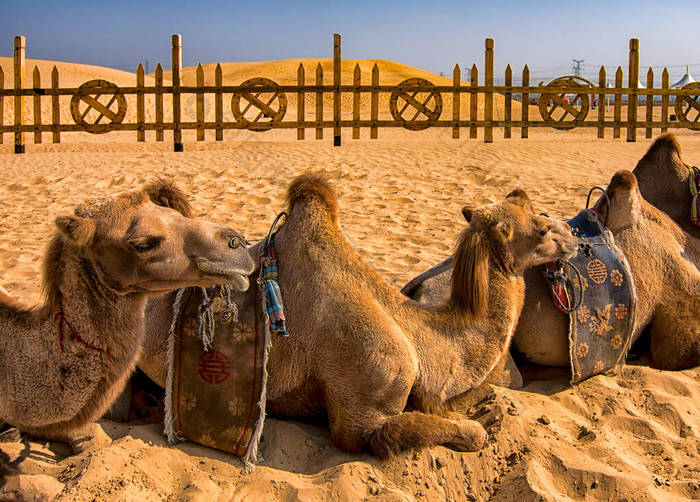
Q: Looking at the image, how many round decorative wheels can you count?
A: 5